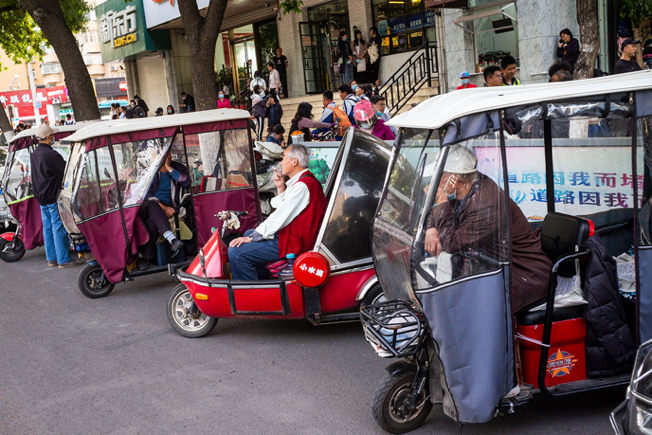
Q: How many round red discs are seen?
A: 1